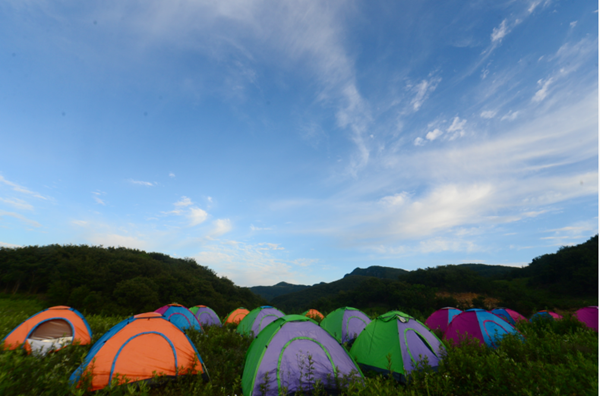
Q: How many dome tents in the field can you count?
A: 15